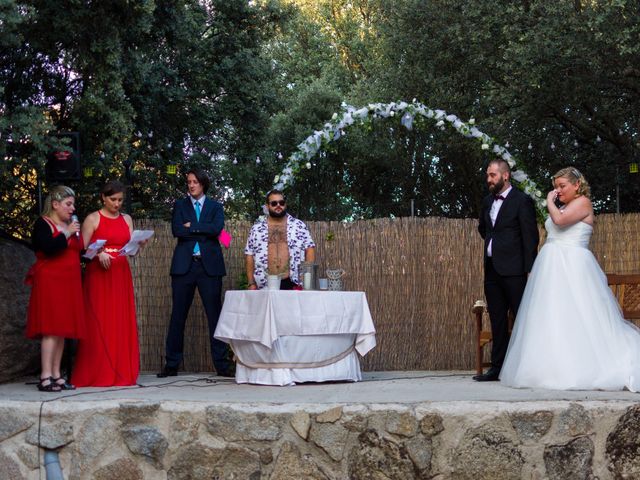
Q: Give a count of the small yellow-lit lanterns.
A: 3